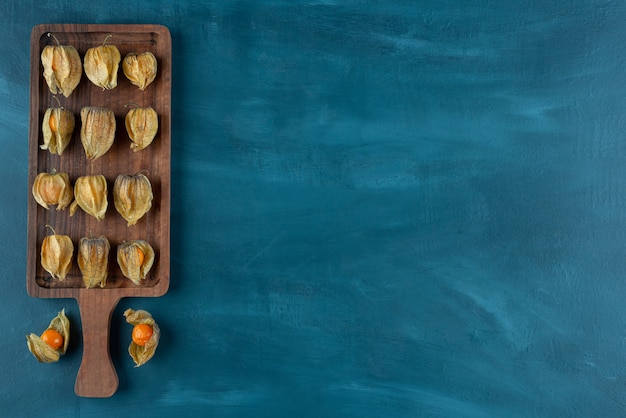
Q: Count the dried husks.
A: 14